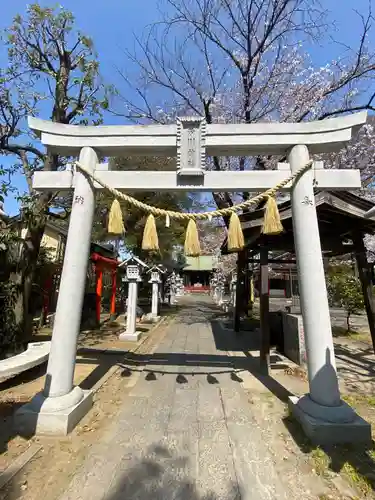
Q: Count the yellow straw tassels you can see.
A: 5